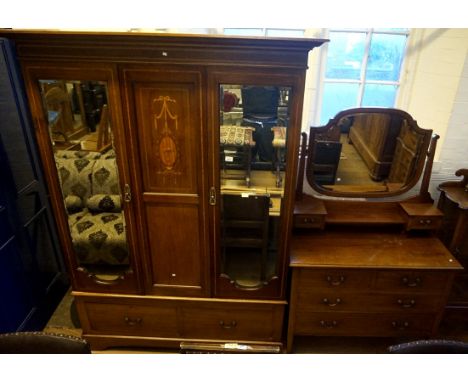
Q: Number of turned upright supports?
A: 2